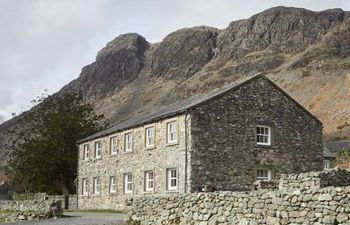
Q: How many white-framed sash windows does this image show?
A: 14